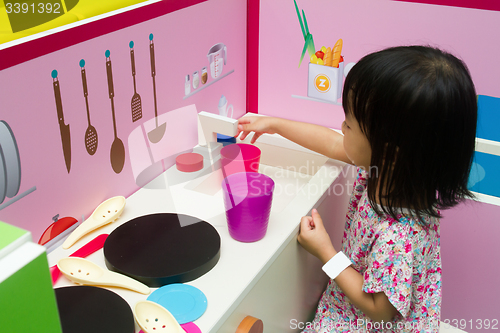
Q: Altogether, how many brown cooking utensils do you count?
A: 5